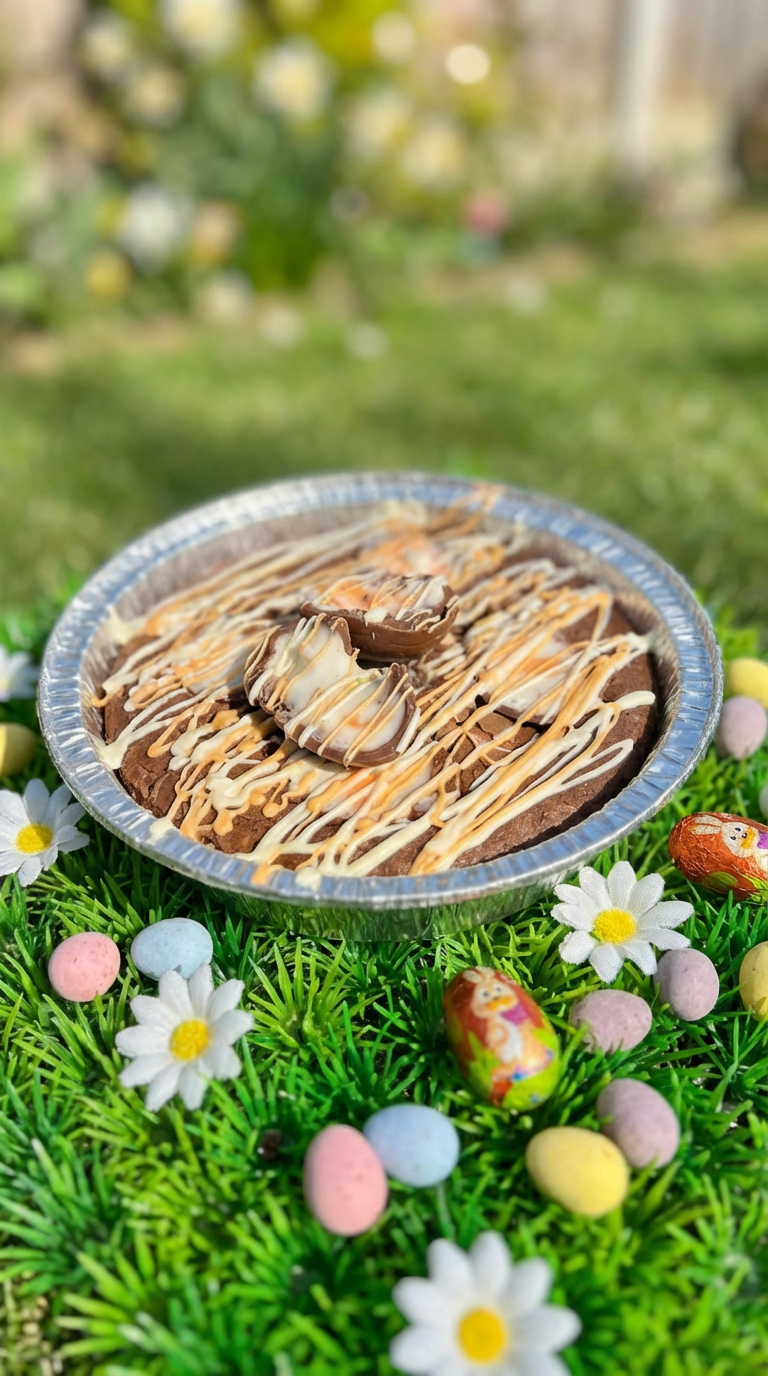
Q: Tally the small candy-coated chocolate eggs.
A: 12